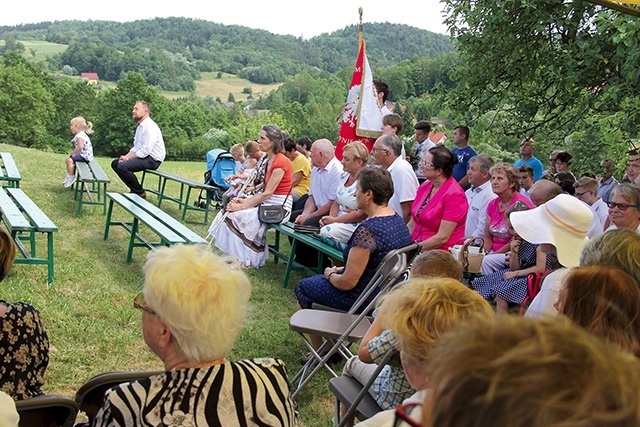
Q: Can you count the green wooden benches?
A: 6